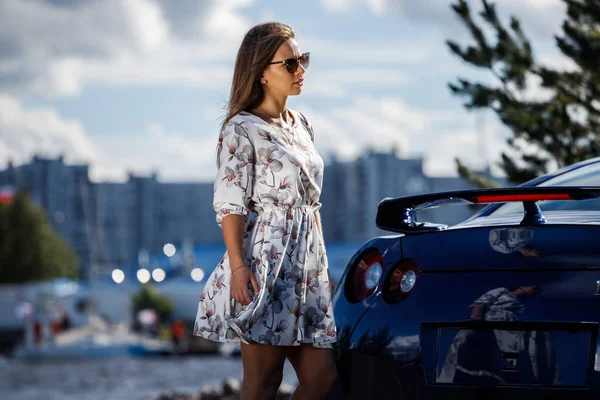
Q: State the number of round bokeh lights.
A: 5